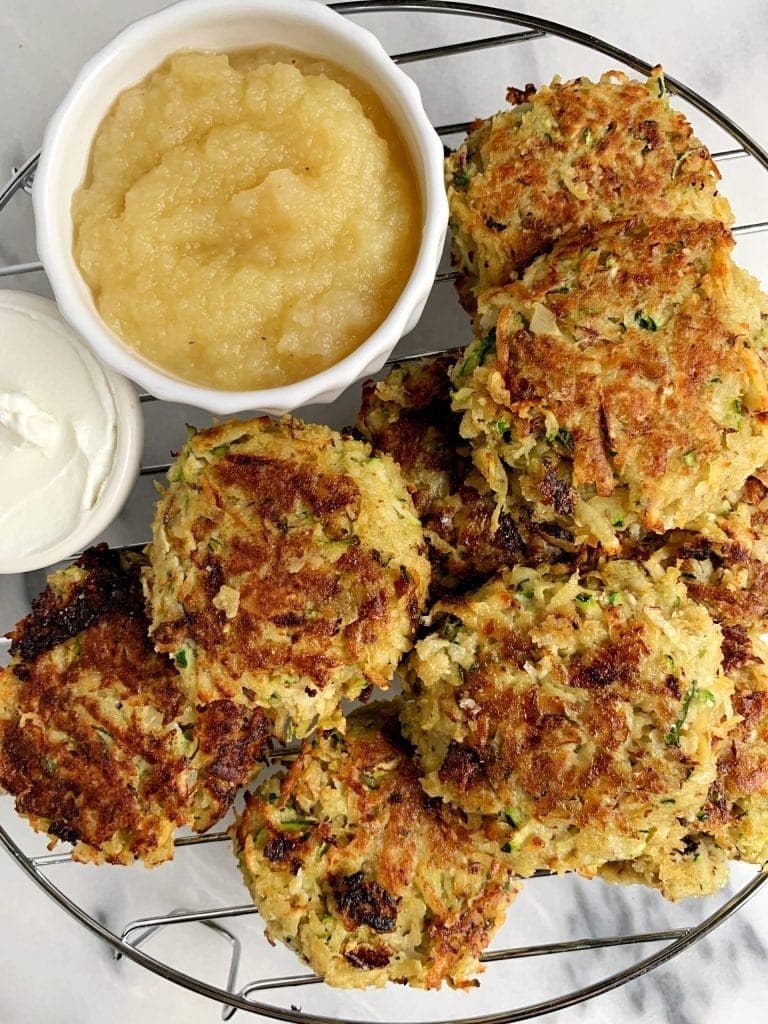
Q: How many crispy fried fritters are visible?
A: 9